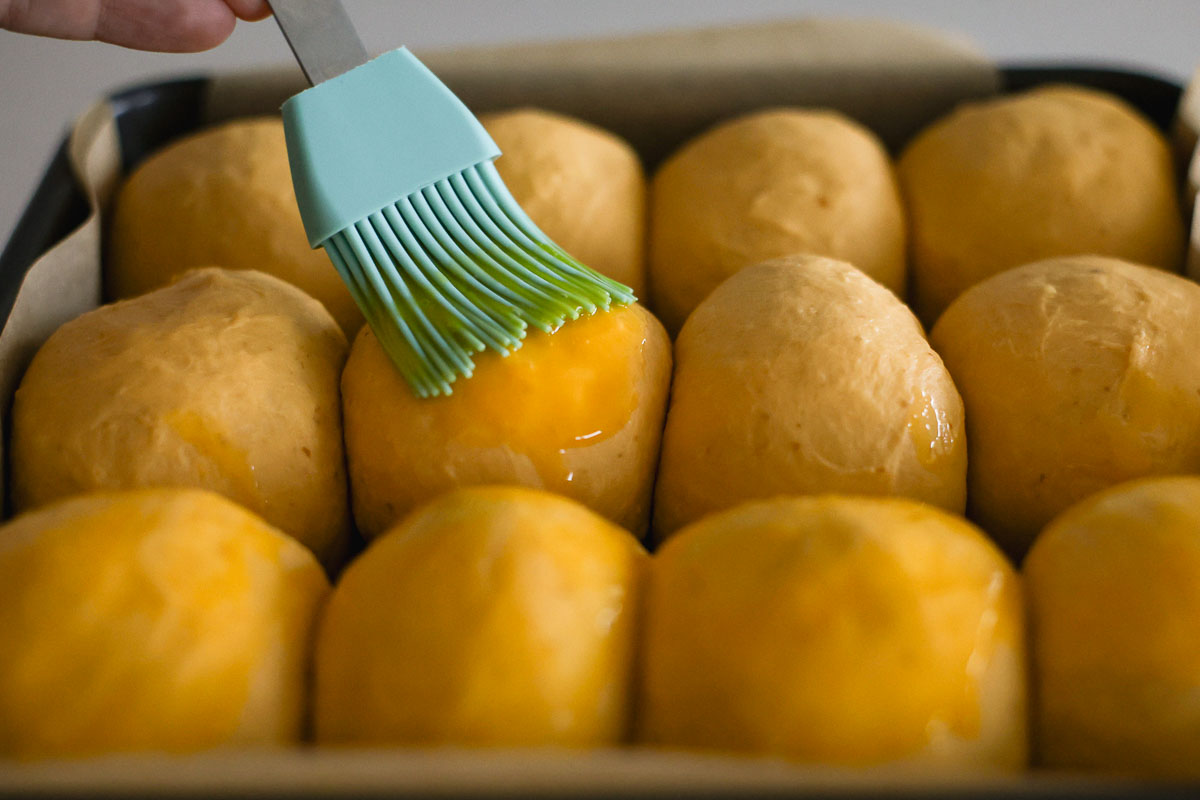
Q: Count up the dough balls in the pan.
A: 12